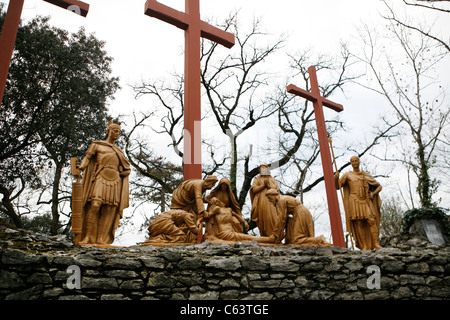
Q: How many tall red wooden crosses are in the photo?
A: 3